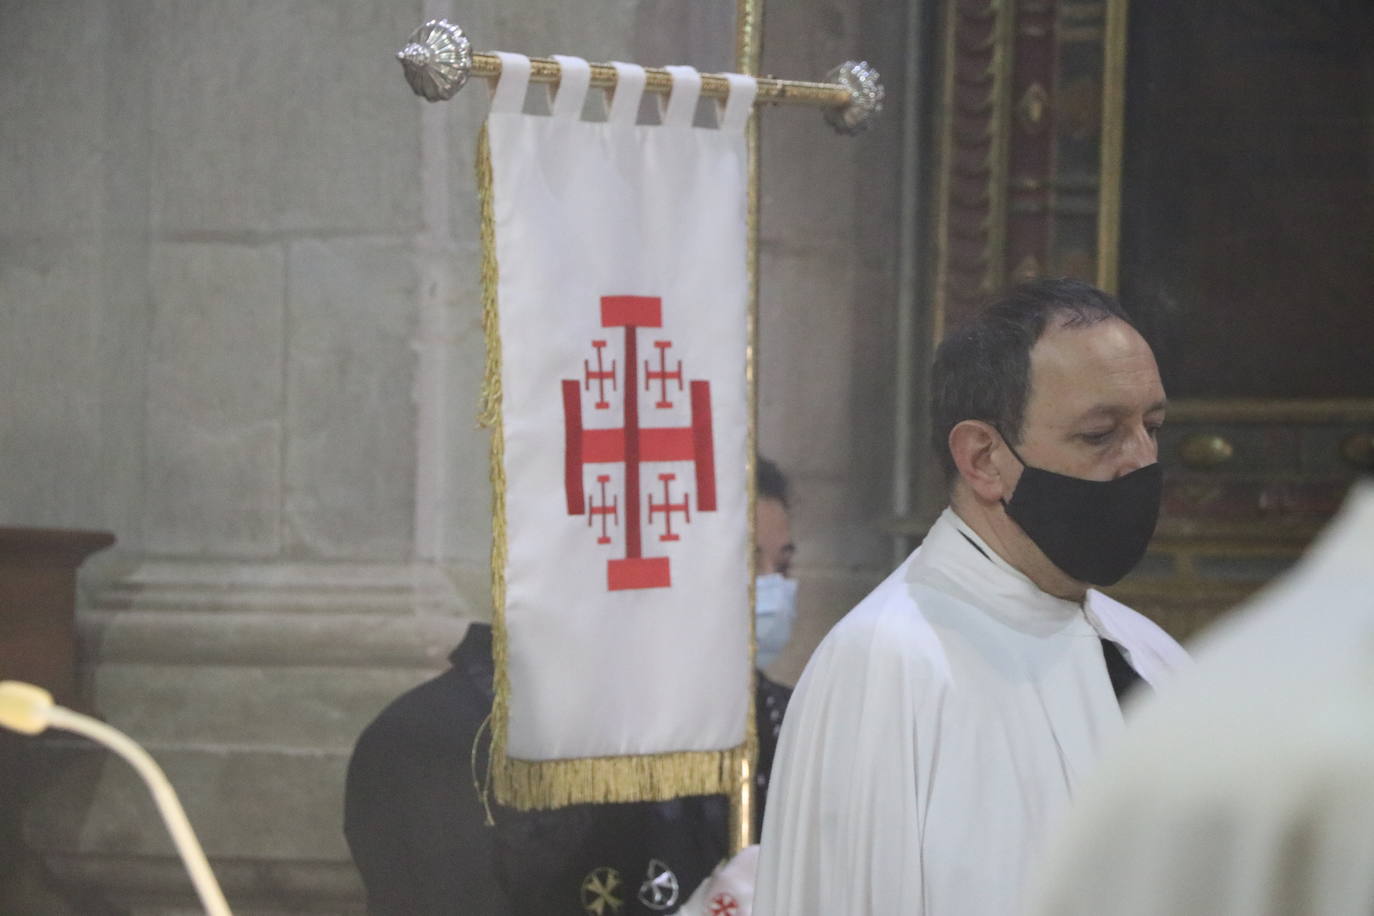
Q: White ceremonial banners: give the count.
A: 1